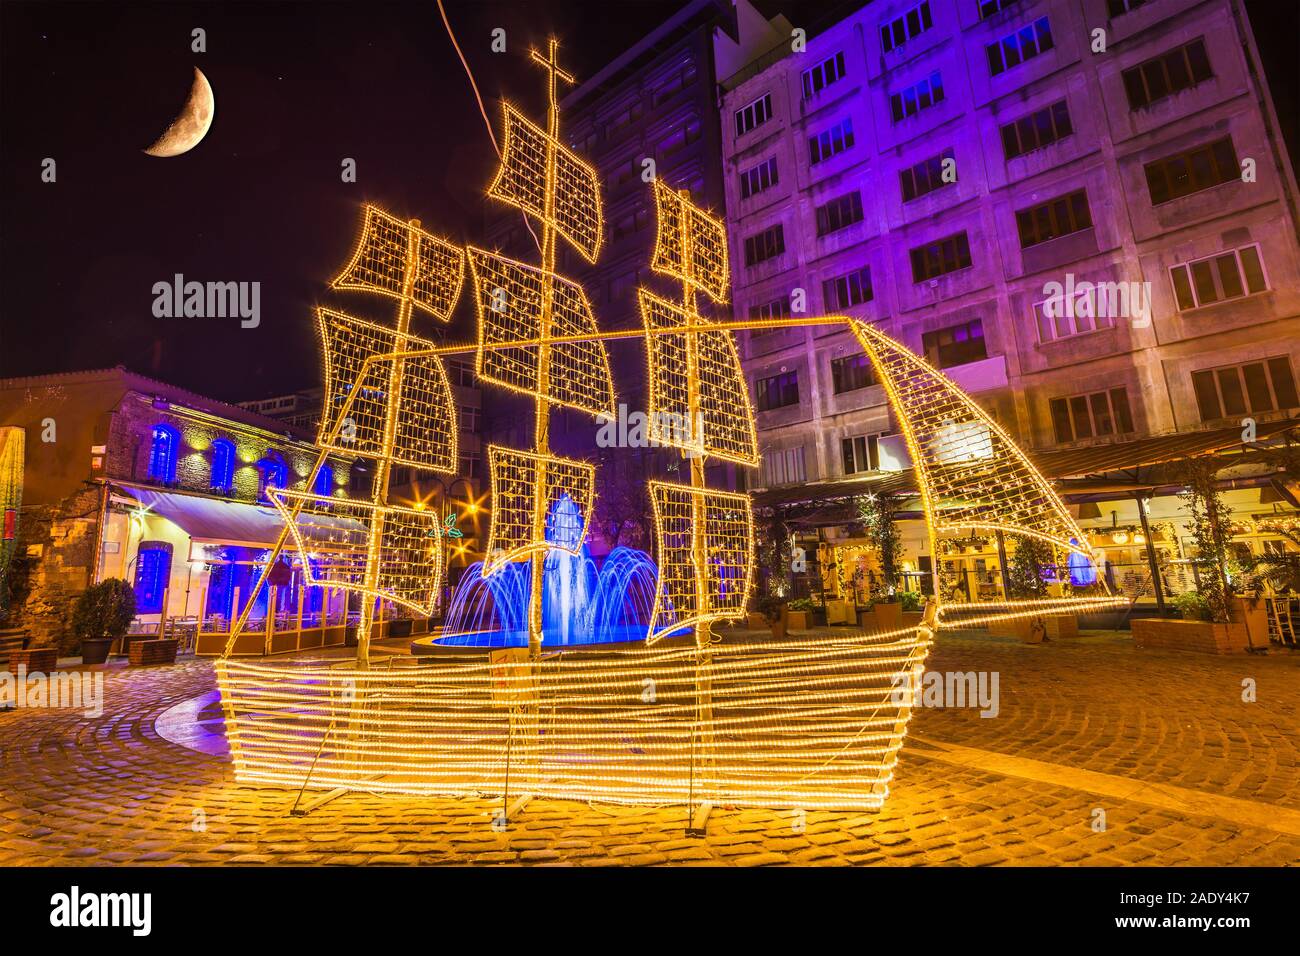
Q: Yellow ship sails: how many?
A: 10